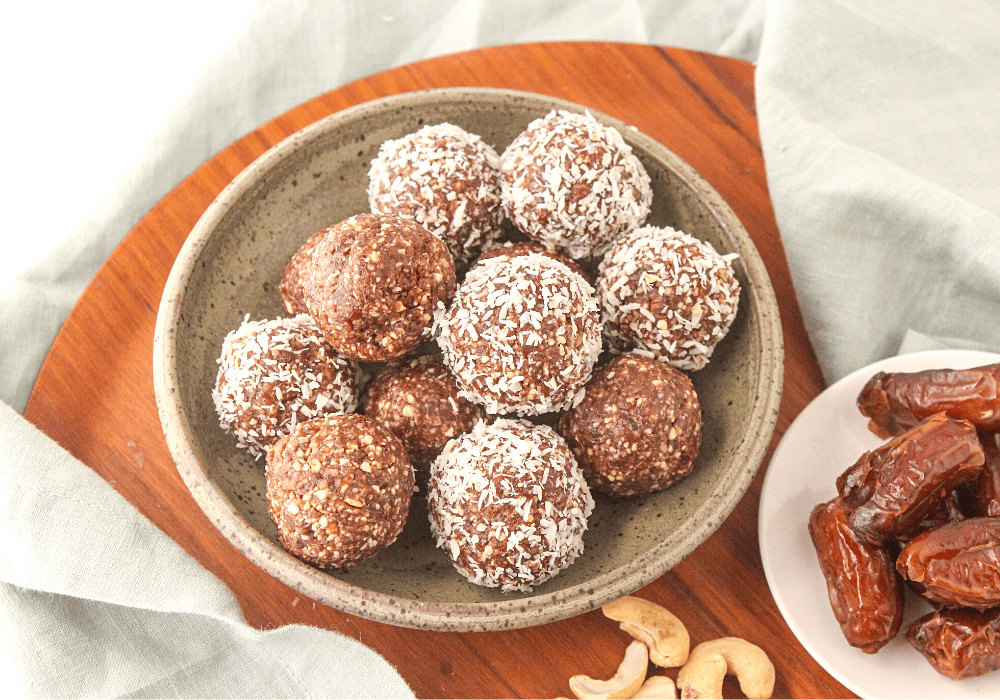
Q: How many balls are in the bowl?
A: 12